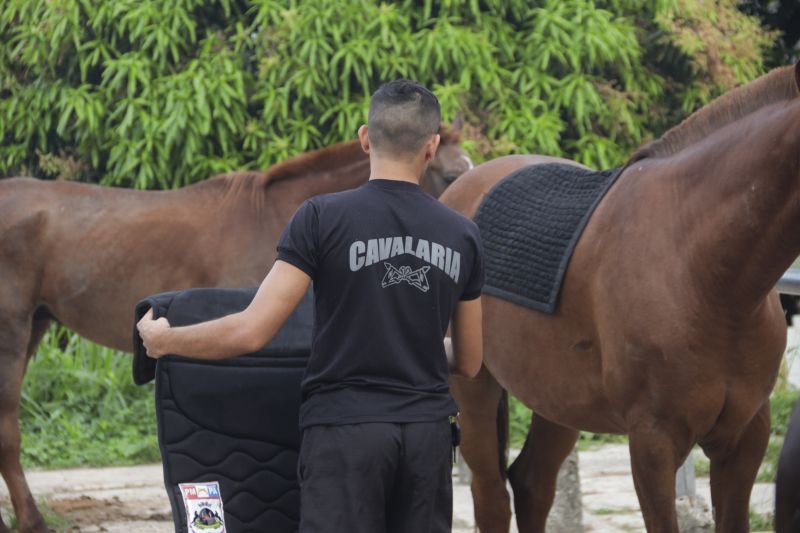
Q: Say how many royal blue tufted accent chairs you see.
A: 0